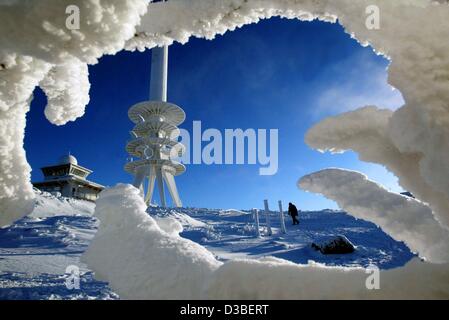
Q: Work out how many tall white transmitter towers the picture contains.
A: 1